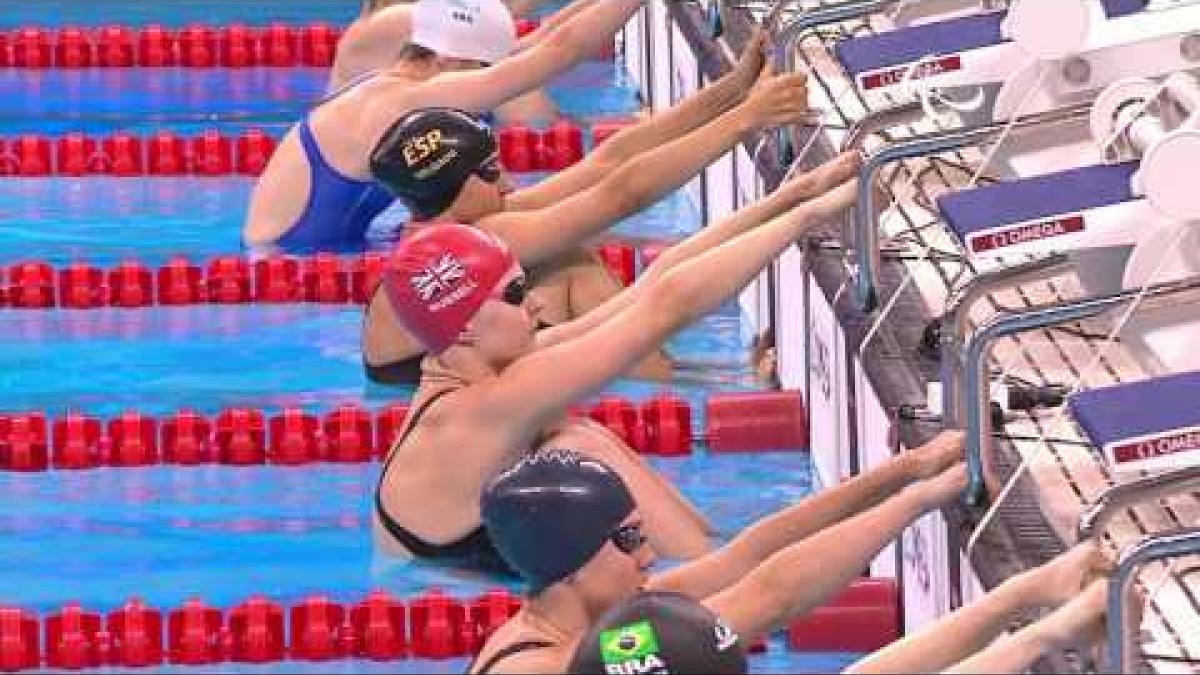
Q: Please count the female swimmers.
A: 6